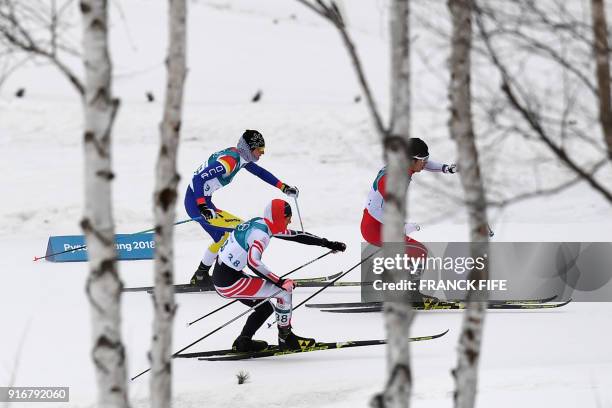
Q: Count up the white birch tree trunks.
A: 4